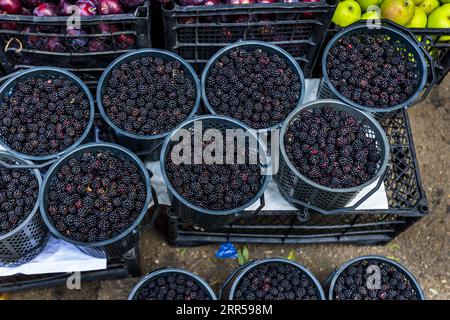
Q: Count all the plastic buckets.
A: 11